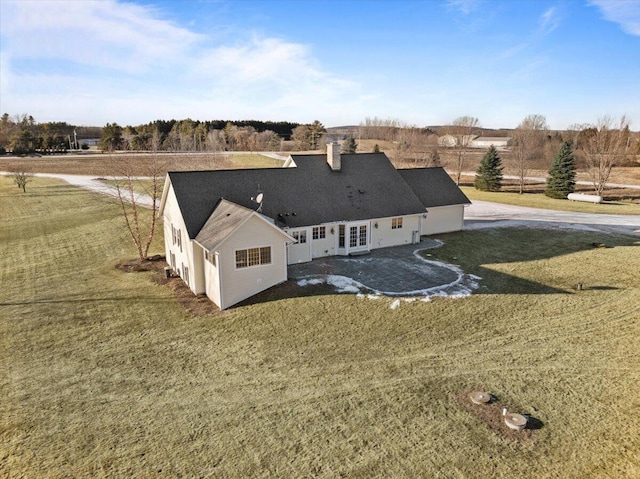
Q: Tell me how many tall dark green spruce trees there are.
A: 2